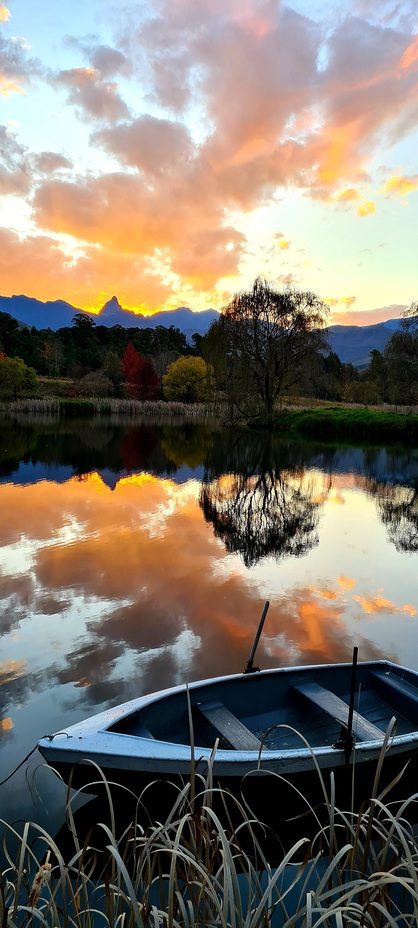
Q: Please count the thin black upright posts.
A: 2